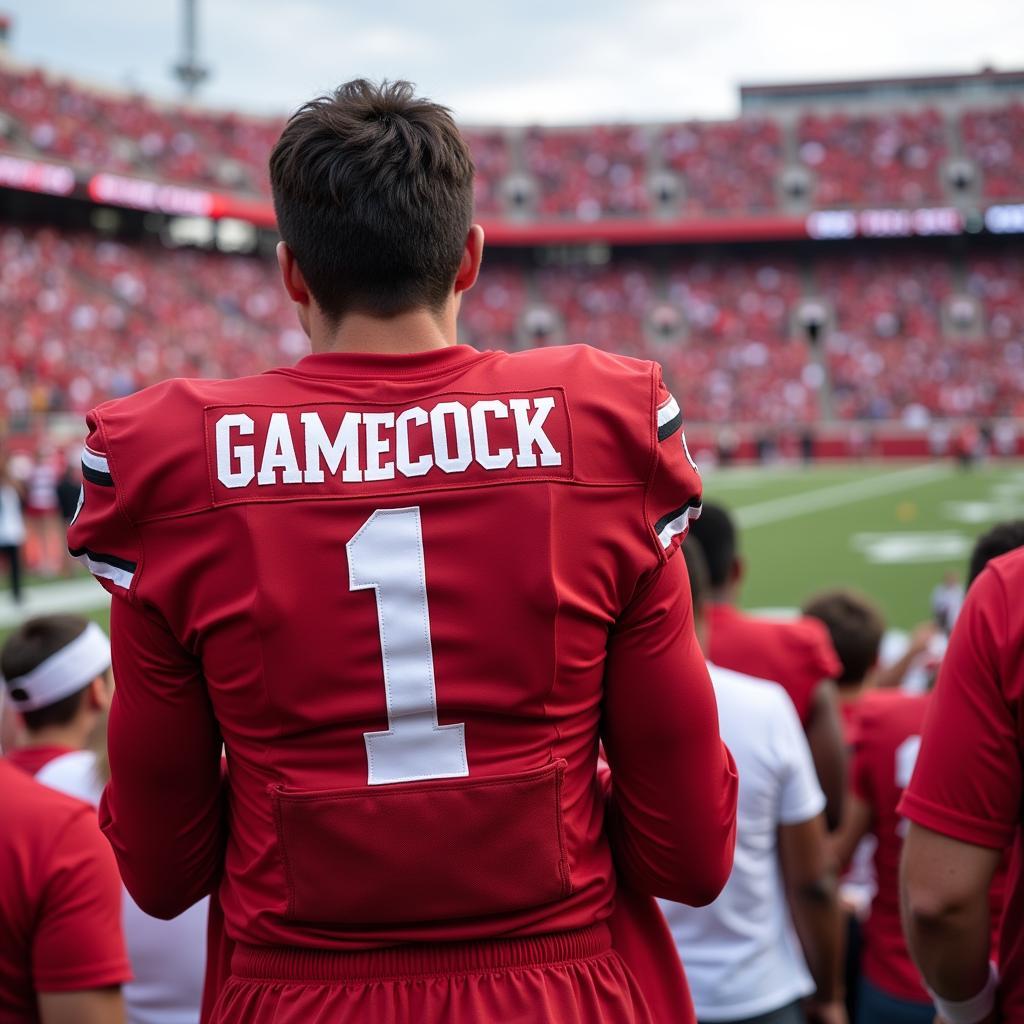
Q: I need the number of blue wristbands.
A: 0